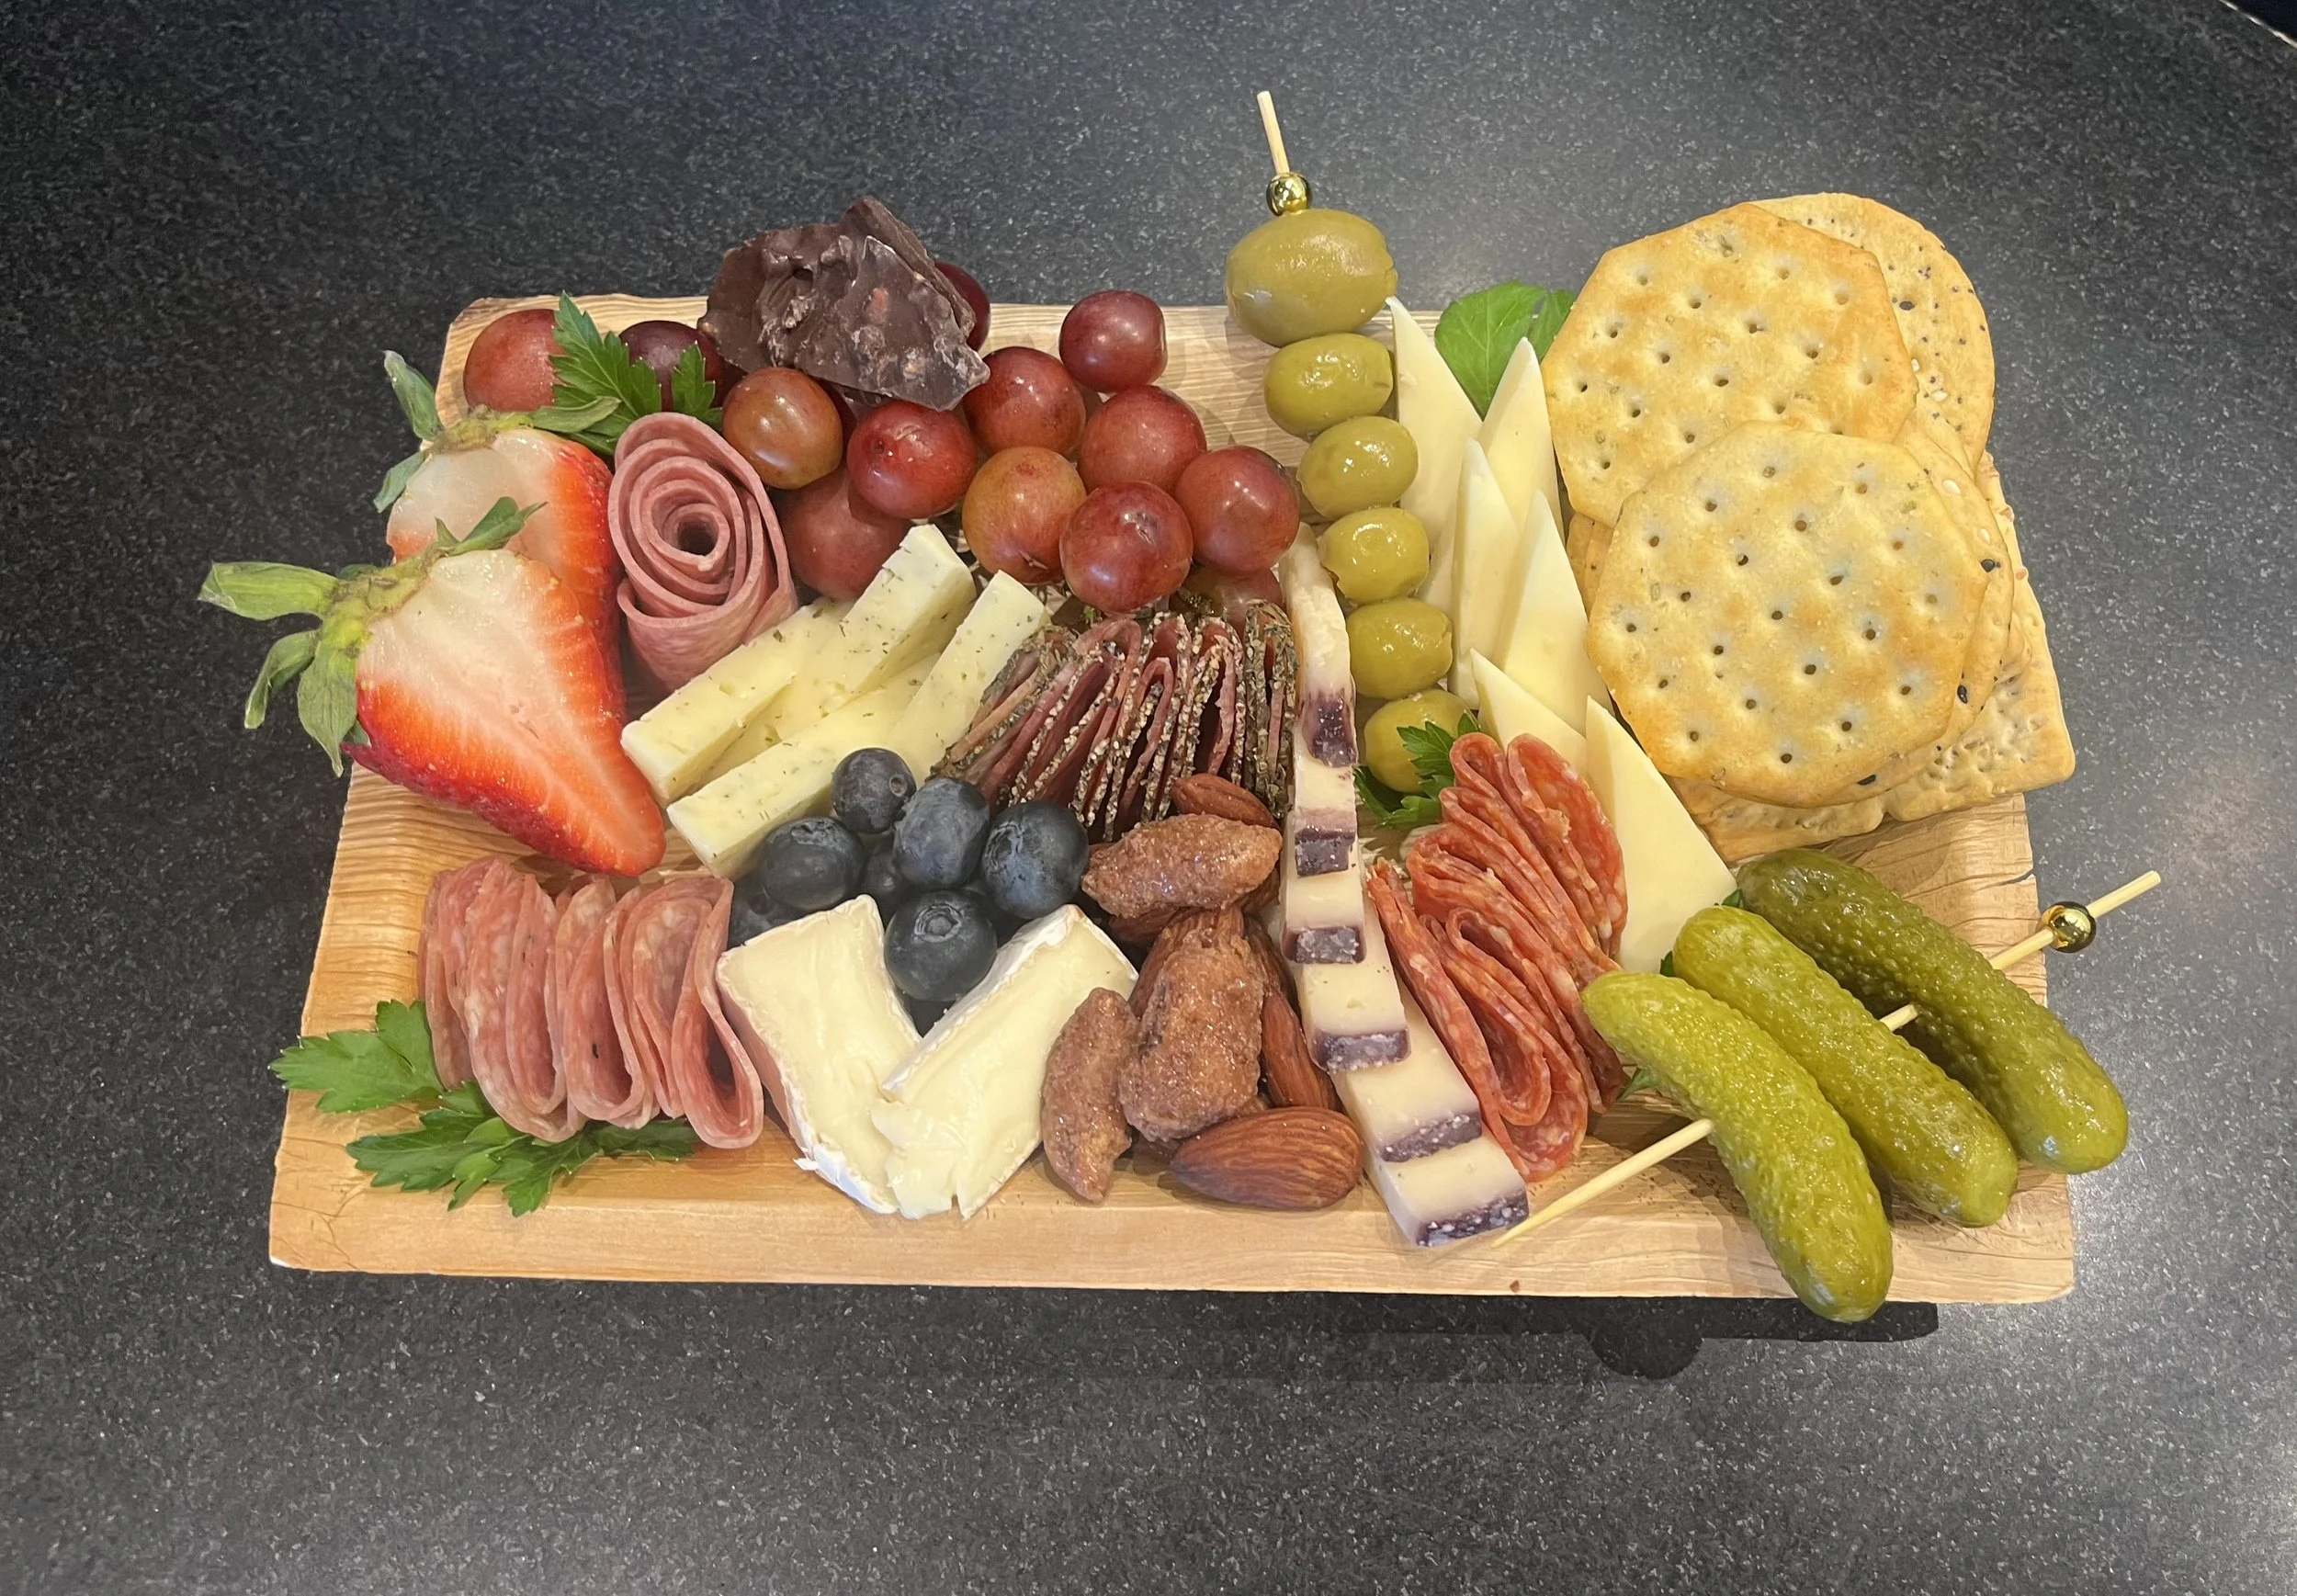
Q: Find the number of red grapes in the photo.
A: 13